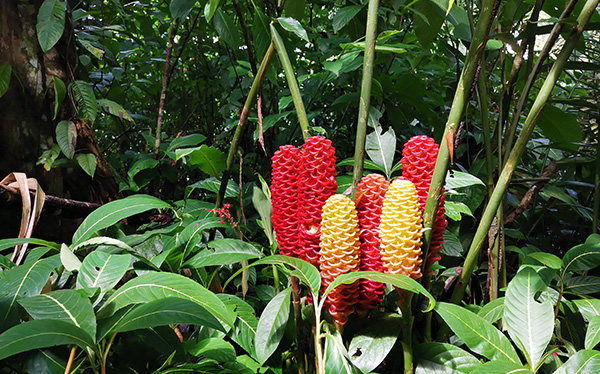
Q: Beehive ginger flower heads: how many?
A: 6